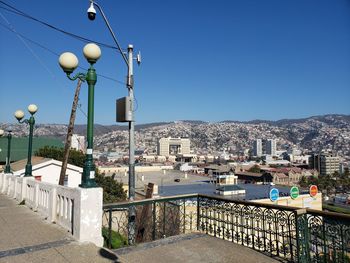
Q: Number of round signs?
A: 3